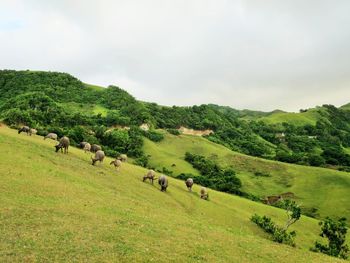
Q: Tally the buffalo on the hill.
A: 14